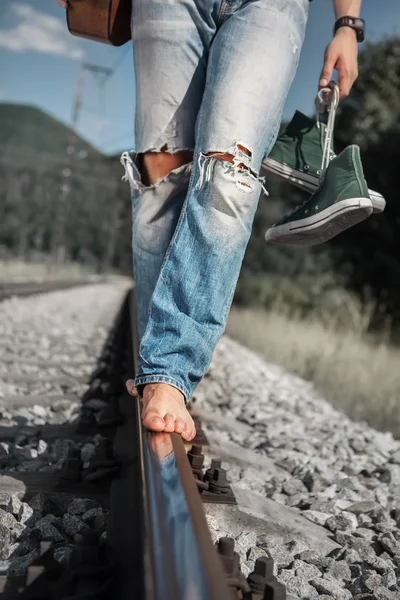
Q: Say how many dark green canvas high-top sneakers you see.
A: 2